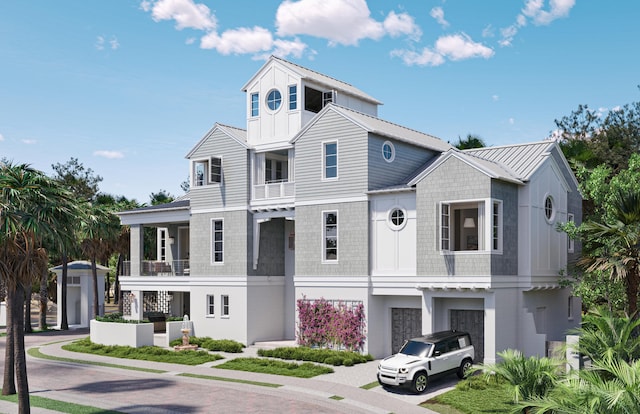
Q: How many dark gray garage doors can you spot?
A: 2